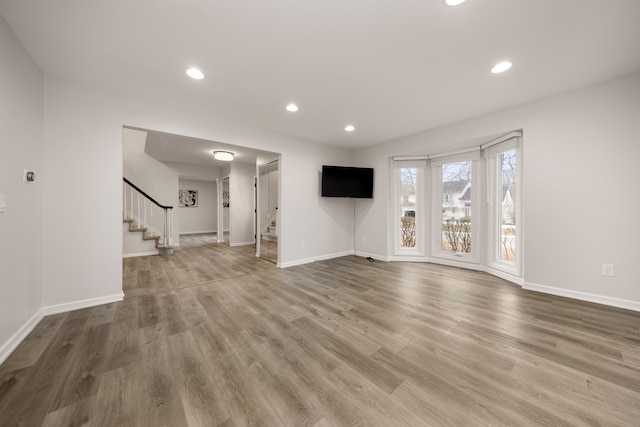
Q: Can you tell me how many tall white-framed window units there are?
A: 3